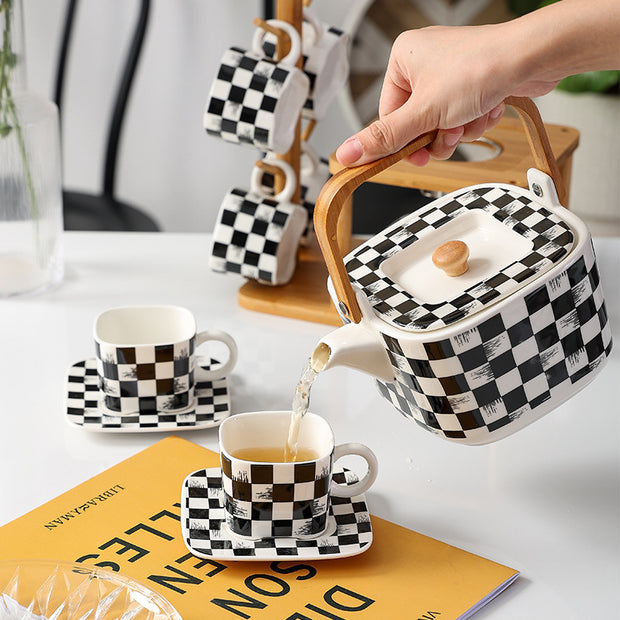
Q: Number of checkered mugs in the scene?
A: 6